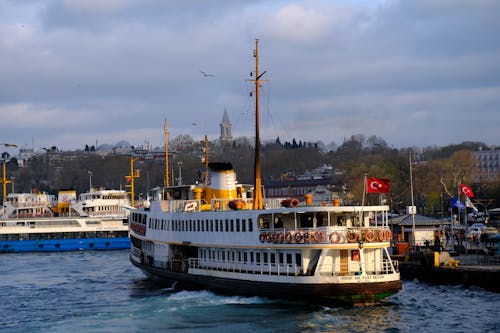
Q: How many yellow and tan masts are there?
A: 5